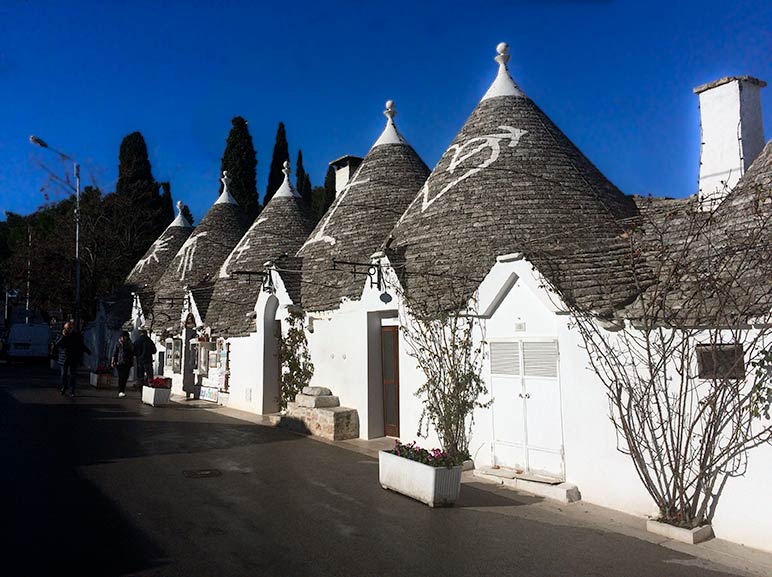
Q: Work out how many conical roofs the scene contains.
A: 6